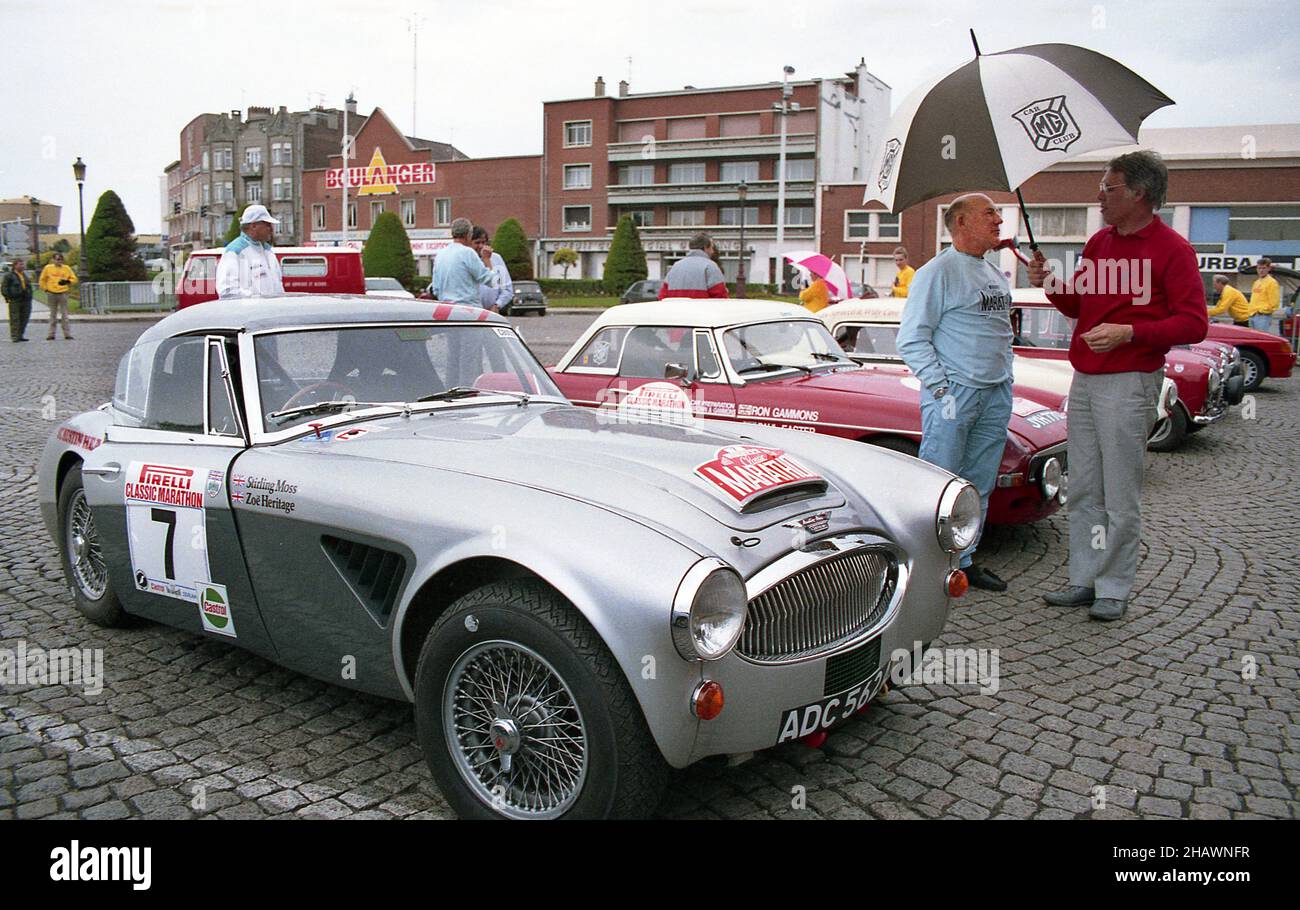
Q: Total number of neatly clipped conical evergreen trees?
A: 5